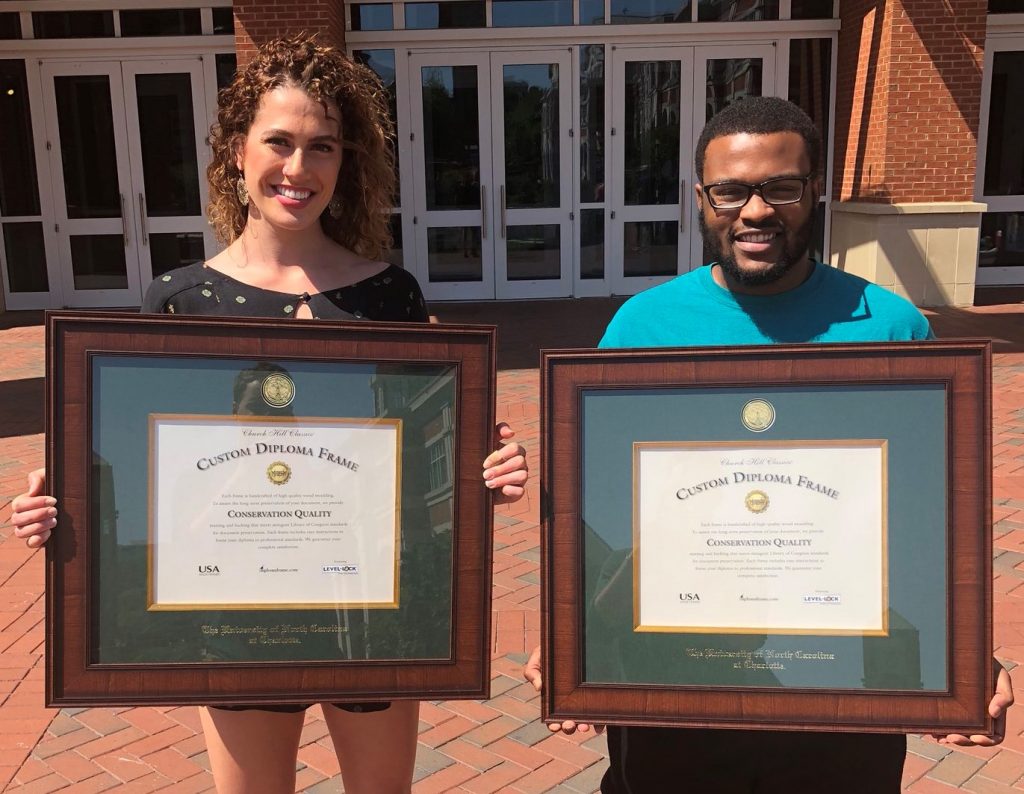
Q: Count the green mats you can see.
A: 2